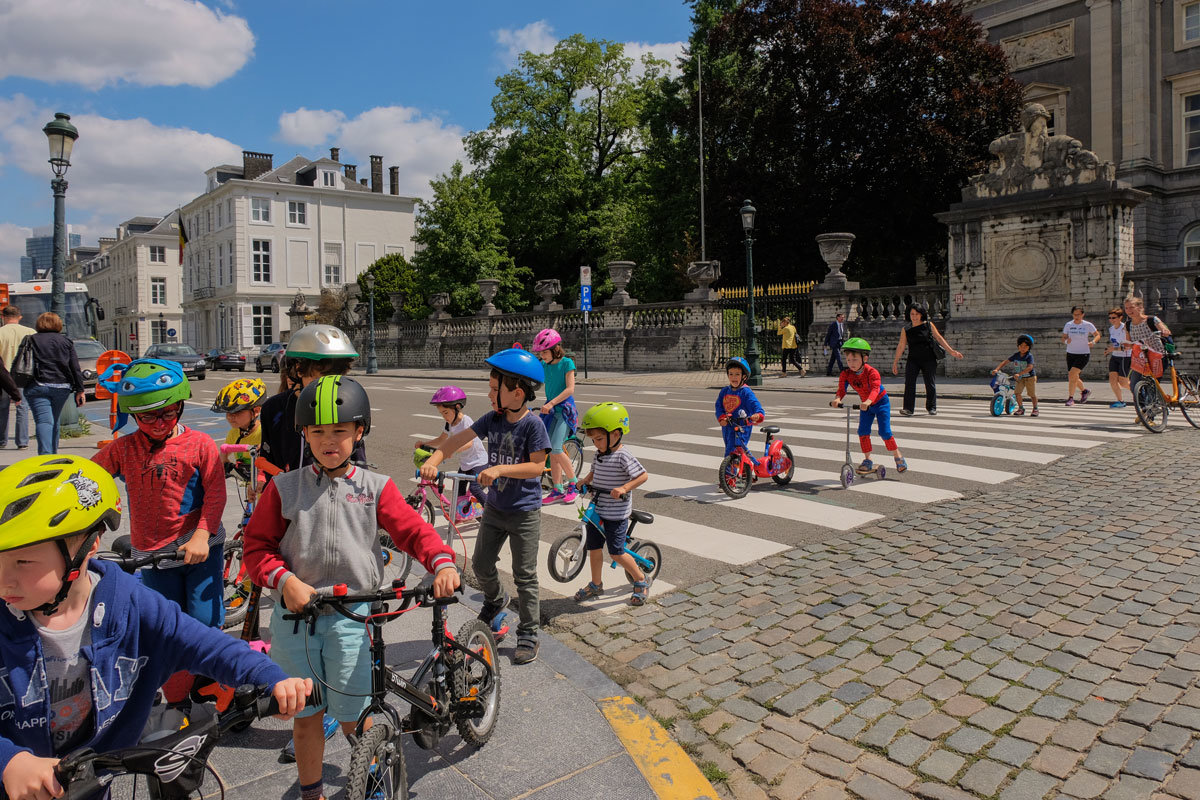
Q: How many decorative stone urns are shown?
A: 8